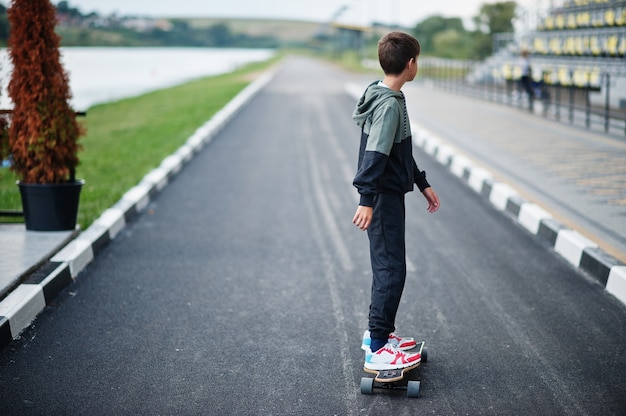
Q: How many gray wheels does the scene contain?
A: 3